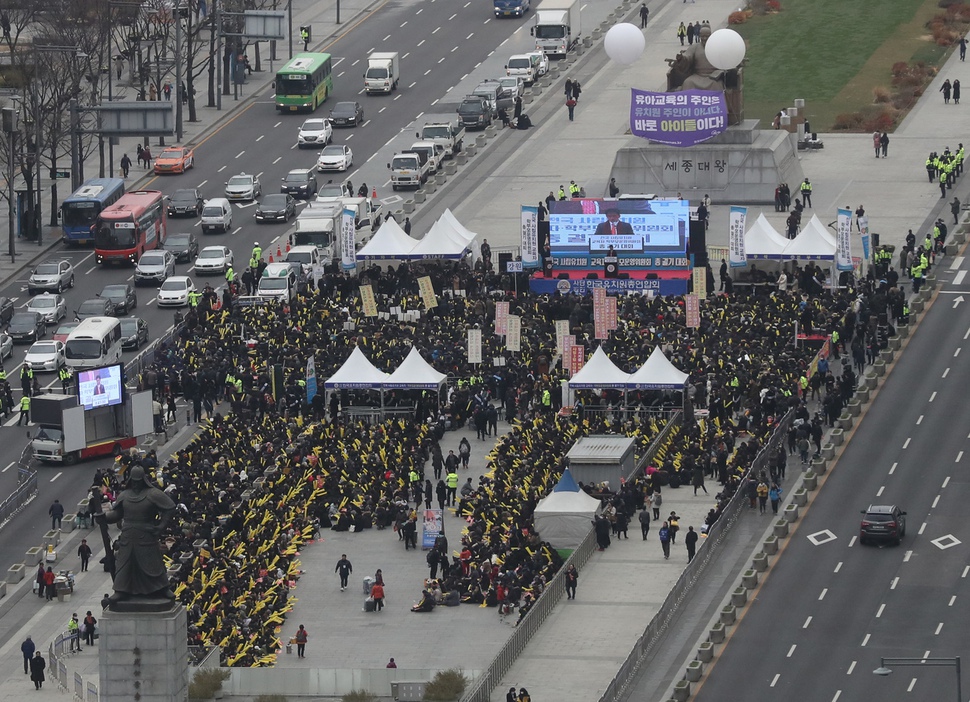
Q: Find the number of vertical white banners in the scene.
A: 4